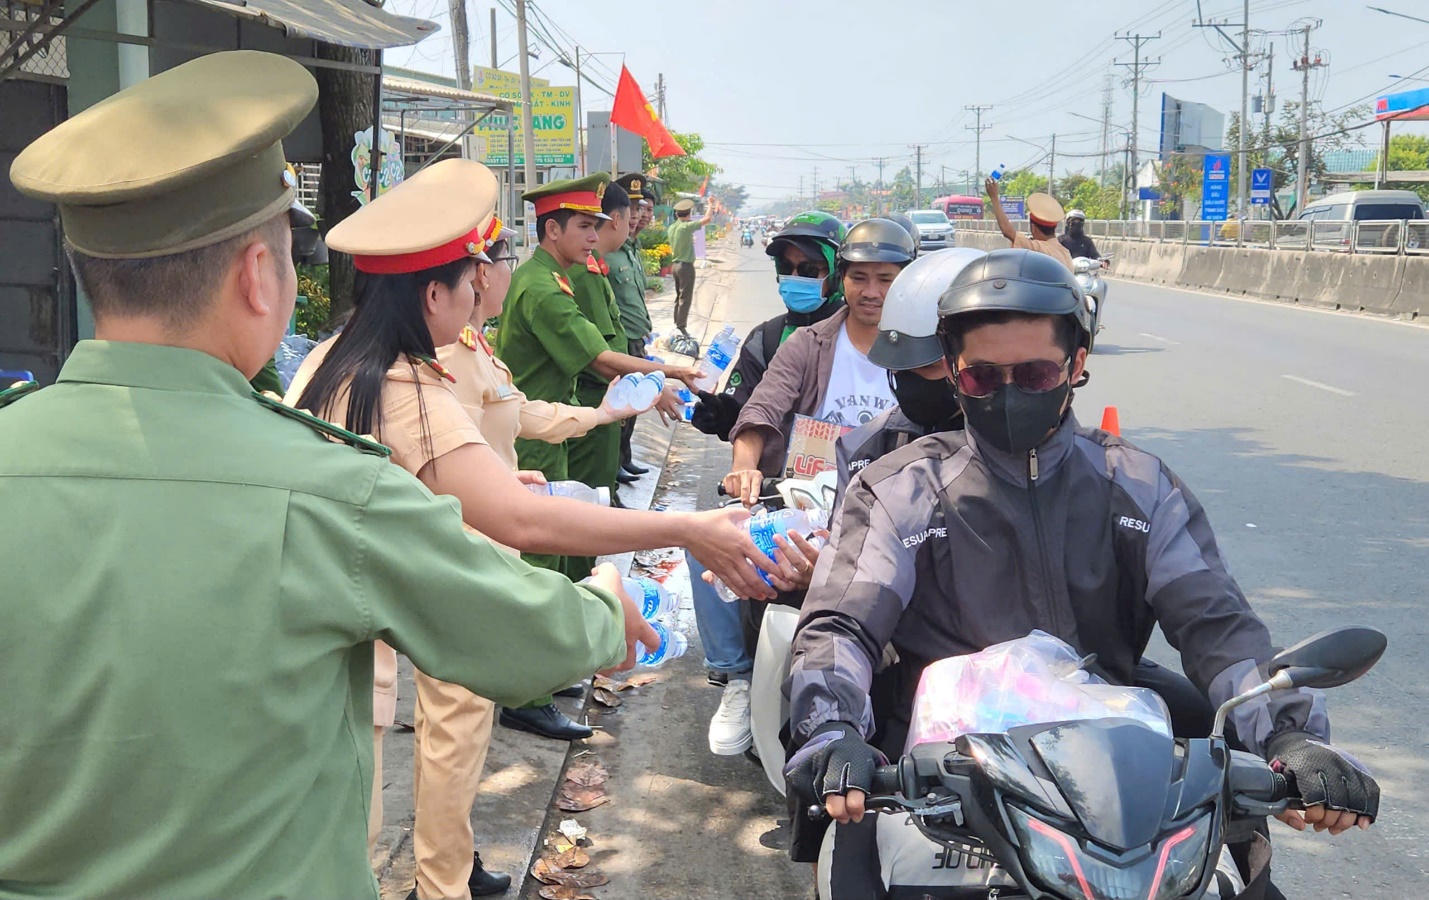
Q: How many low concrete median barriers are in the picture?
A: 1